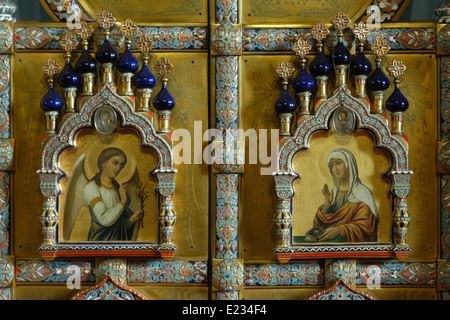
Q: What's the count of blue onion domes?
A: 14